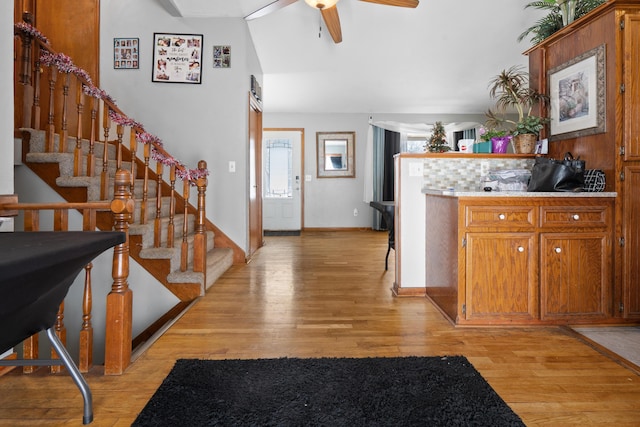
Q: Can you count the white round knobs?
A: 4